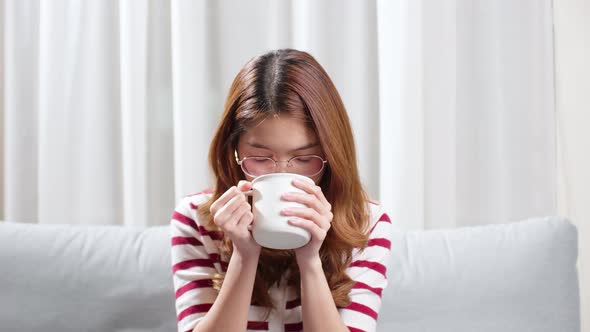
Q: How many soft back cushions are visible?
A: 2